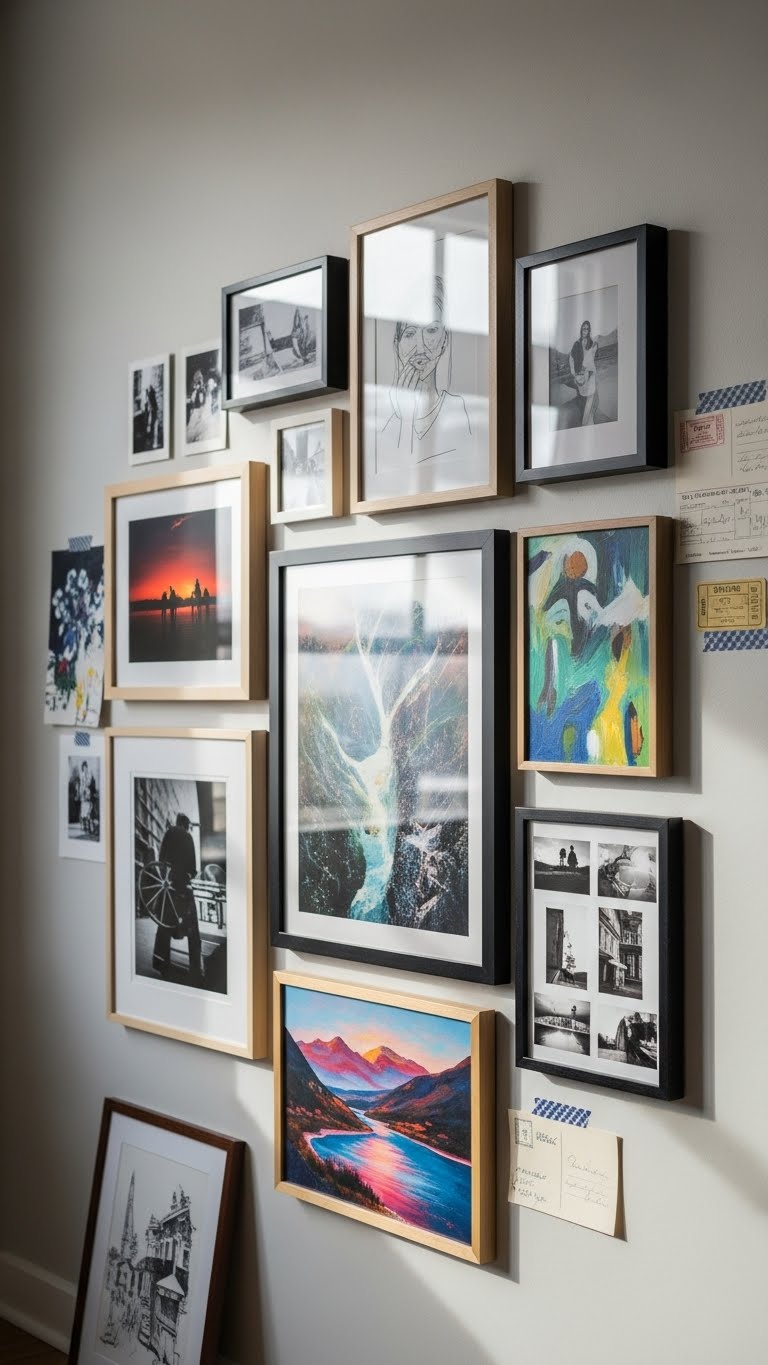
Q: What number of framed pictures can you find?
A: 11